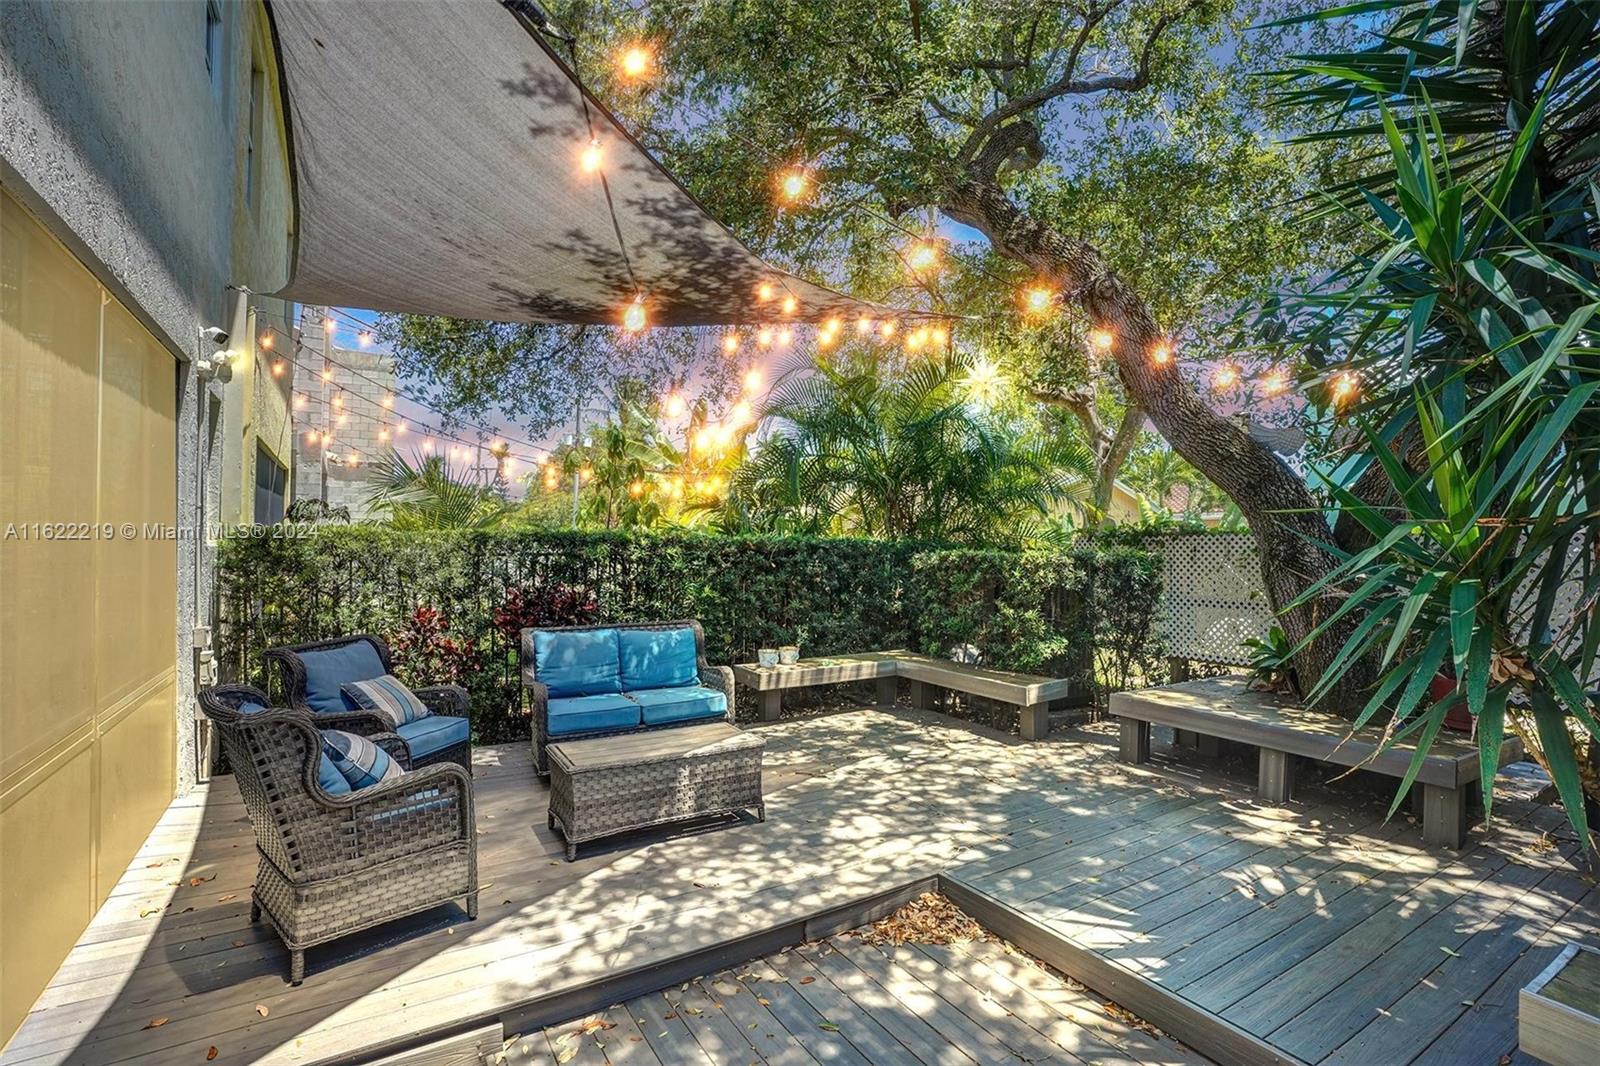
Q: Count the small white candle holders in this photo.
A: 2